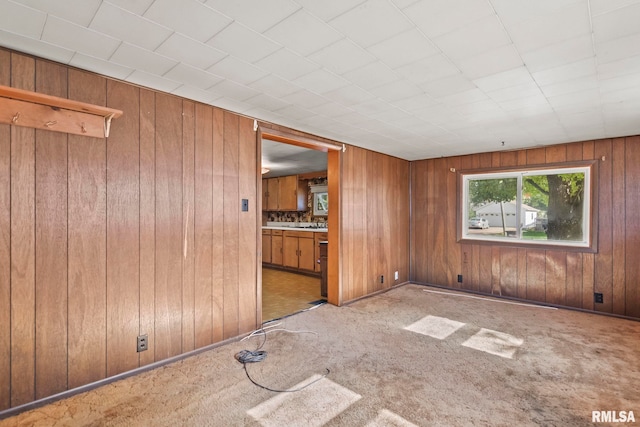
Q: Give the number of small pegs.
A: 3